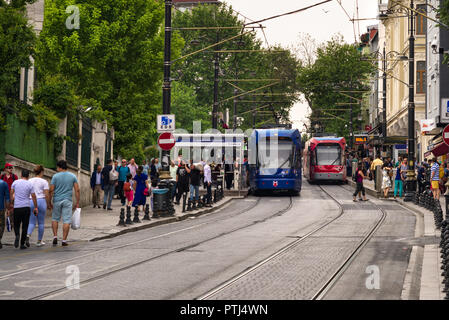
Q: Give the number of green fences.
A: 1